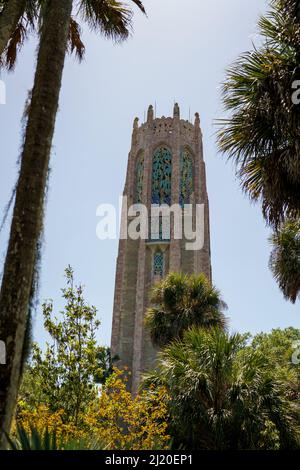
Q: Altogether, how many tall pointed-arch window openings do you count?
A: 3